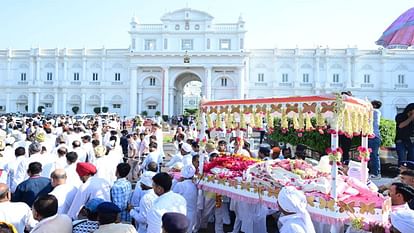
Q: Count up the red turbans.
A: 1